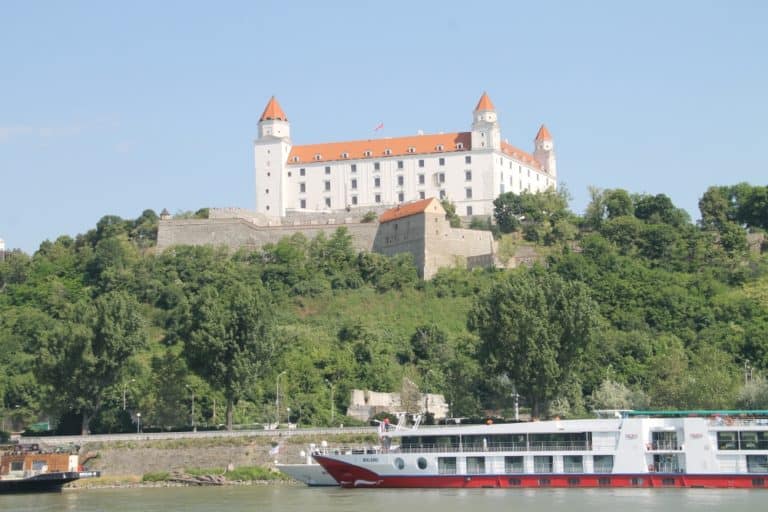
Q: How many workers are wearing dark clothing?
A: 0